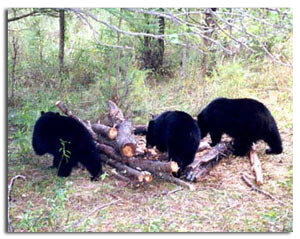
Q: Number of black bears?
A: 3